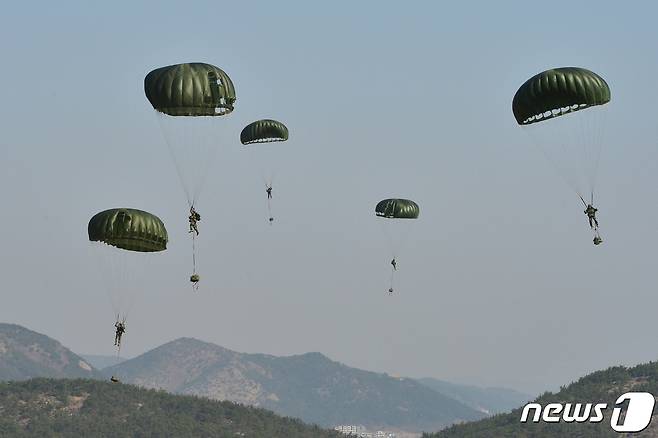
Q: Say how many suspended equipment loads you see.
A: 5